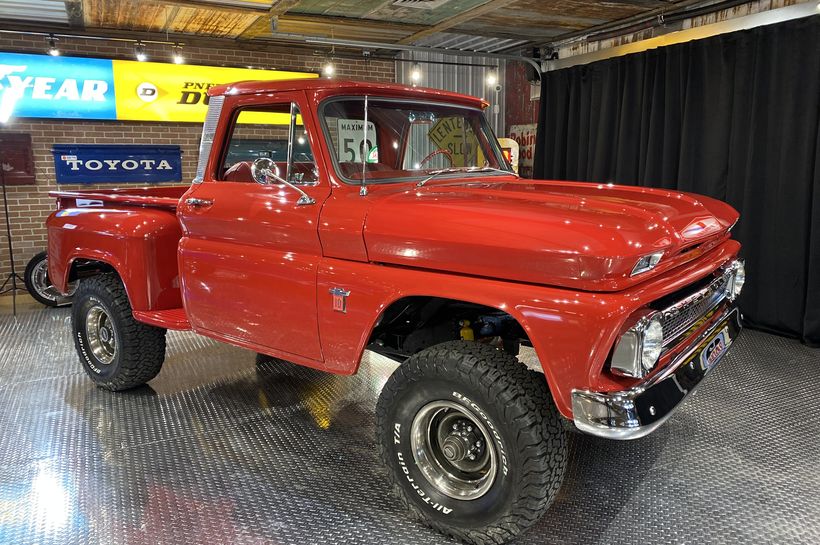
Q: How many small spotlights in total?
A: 6